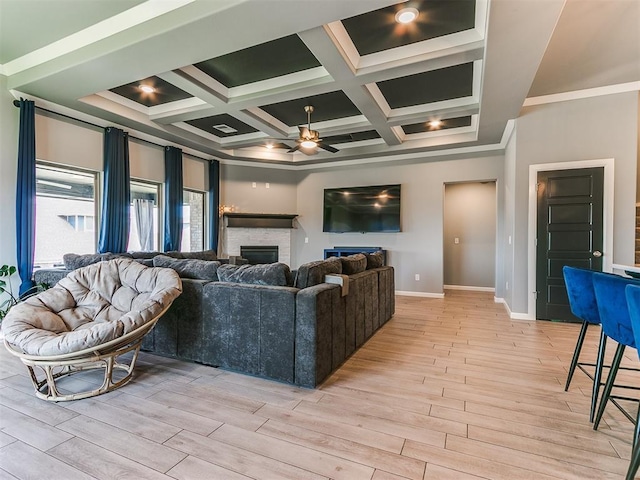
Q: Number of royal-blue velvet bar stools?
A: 3